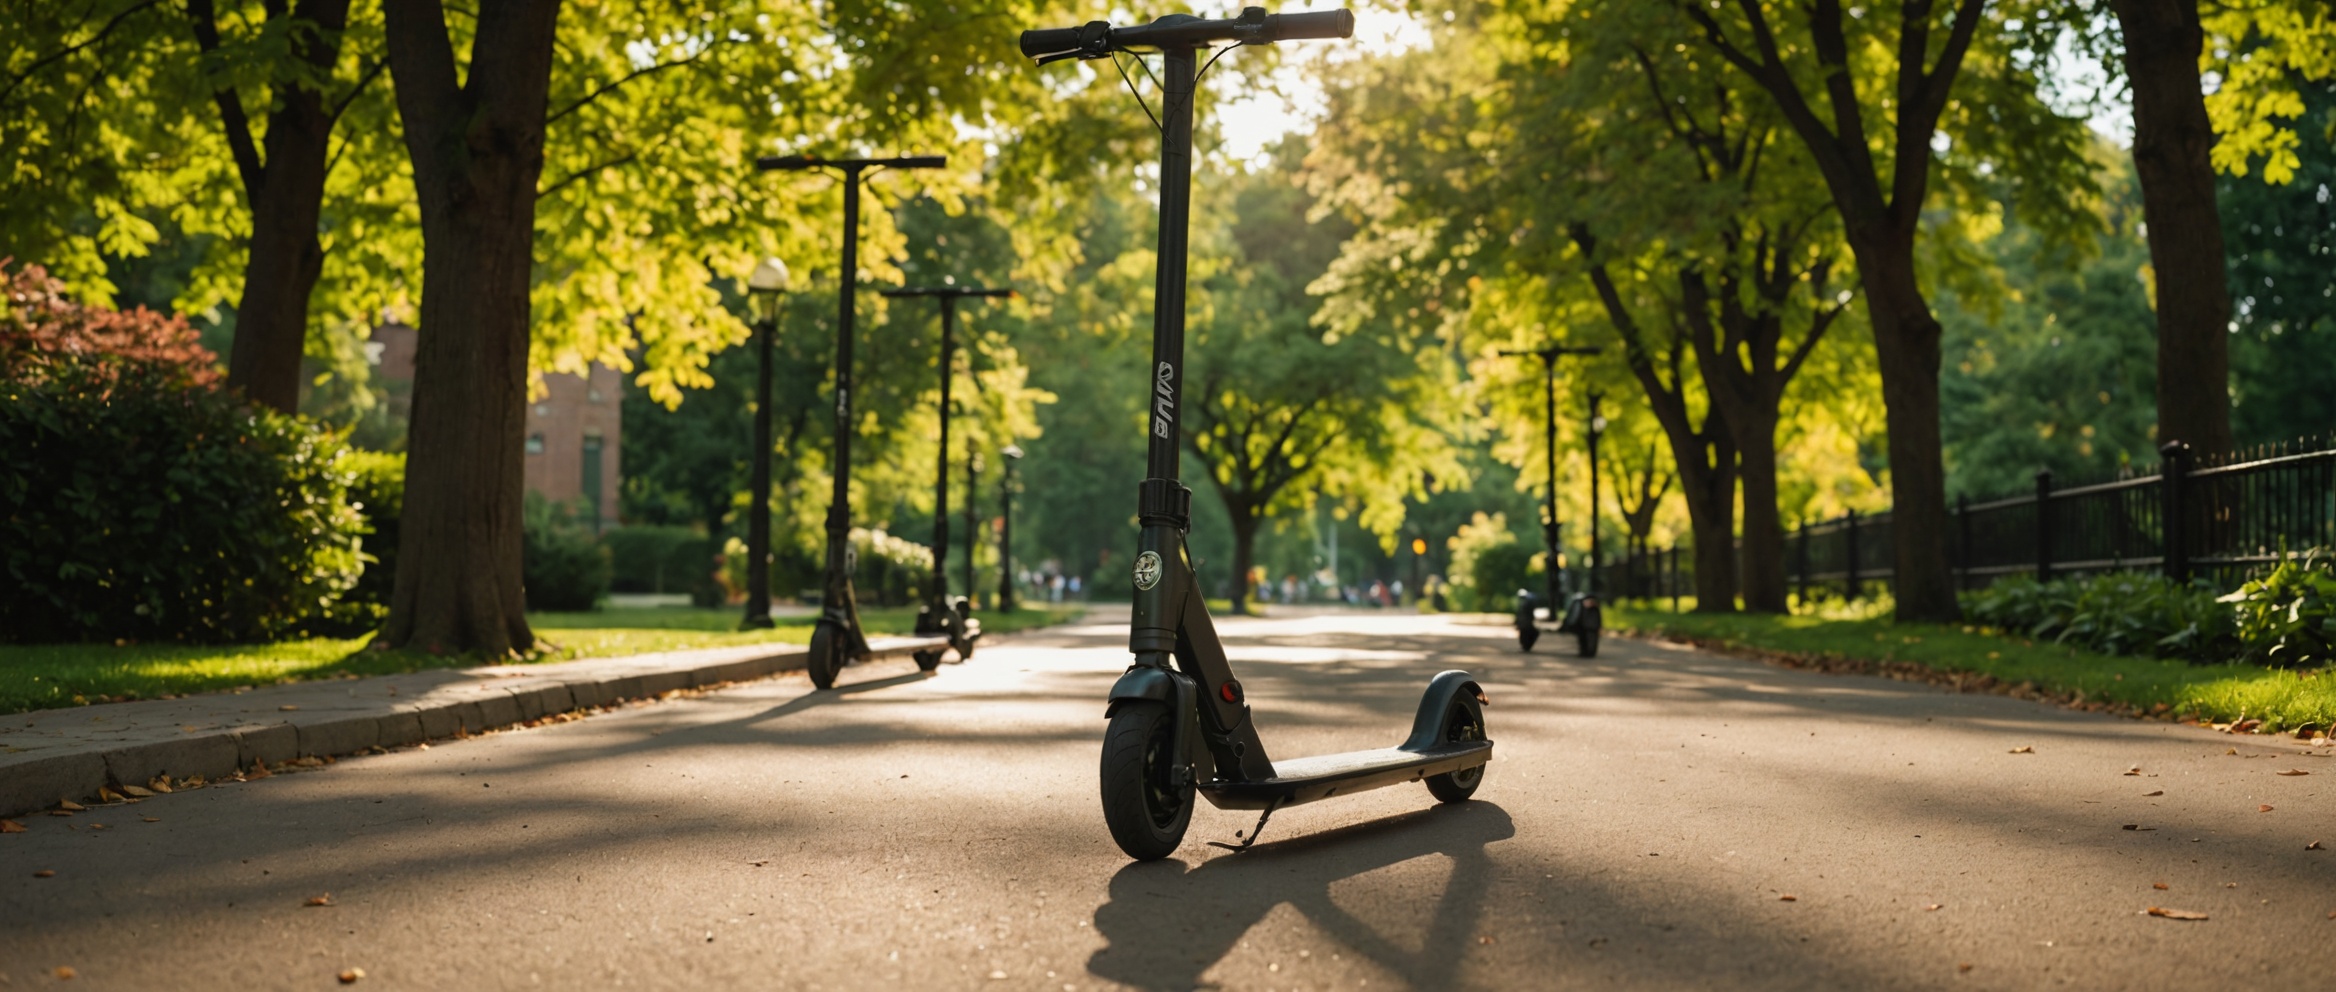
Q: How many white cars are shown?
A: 0